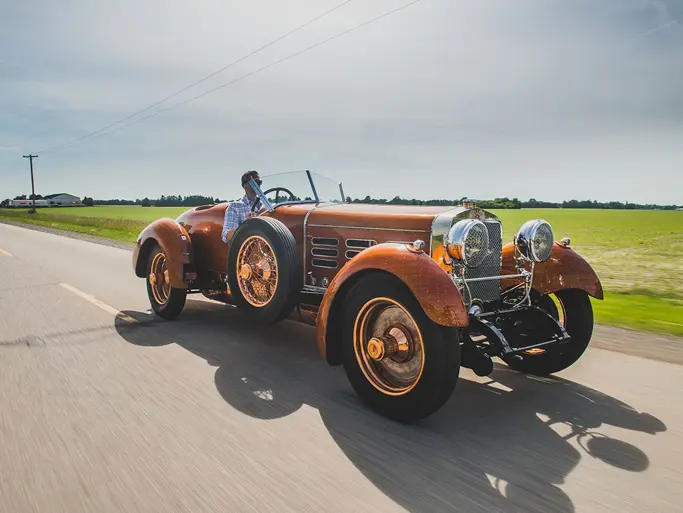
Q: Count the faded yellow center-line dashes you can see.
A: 2